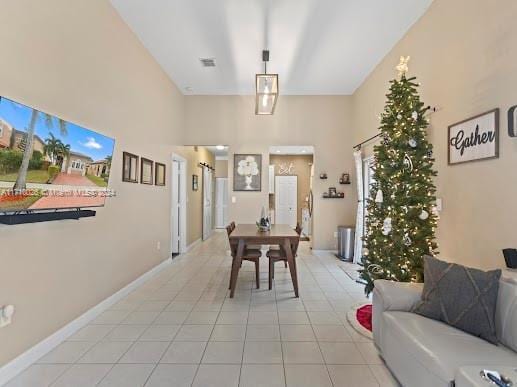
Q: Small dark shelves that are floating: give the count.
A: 3